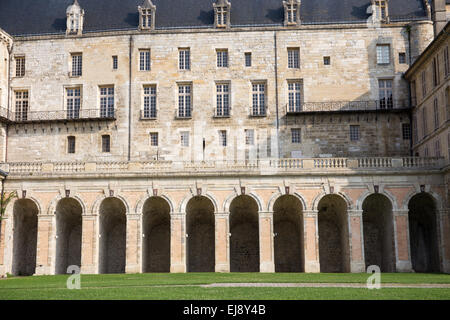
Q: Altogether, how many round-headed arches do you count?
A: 10